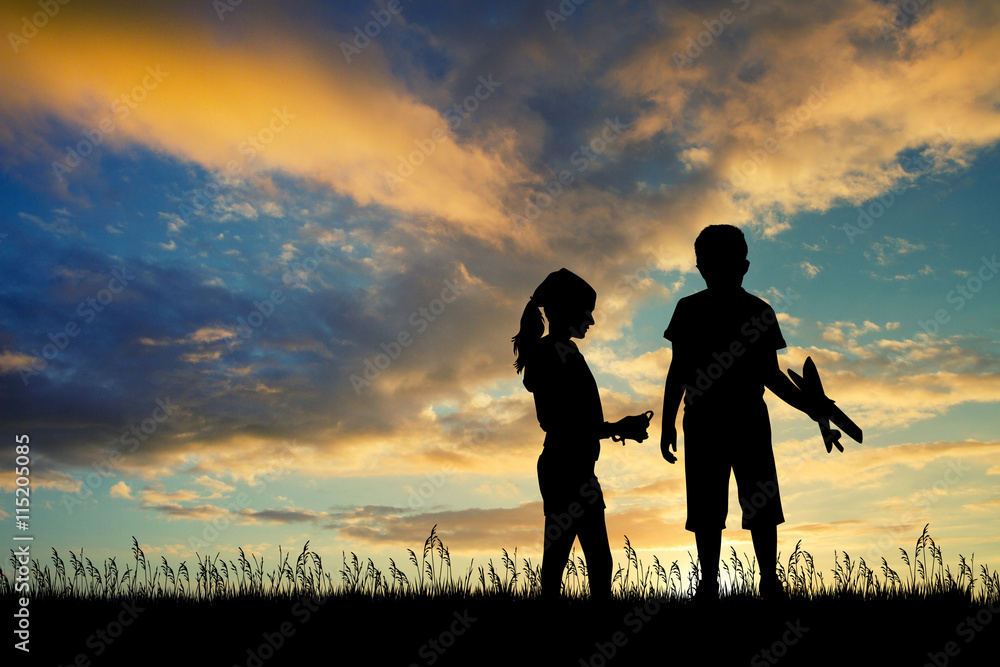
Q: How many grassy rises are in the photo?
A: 1